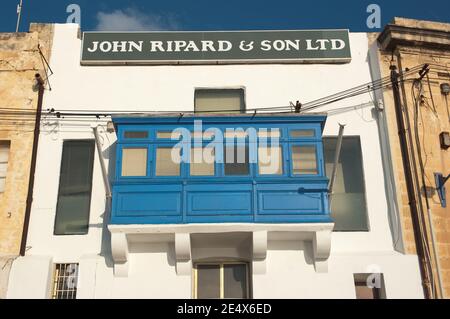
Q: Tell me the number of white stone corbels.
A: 4